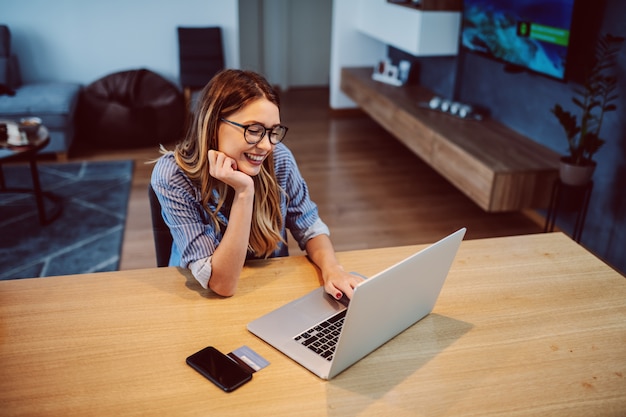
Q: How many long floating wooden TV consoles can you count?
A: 1